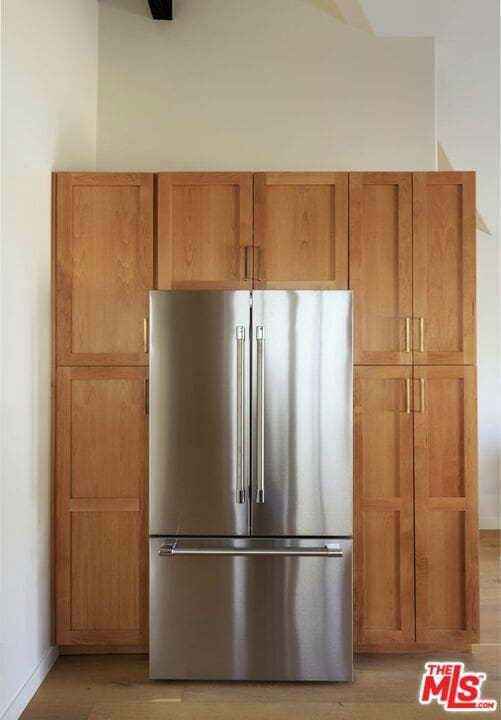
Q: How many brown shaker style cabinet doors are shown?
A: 8